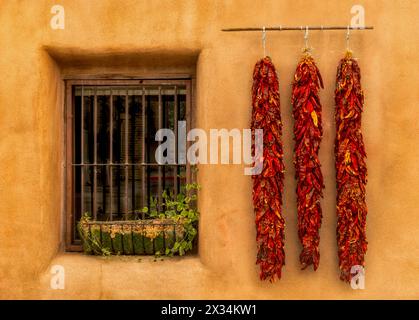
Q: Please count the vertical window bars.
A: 7